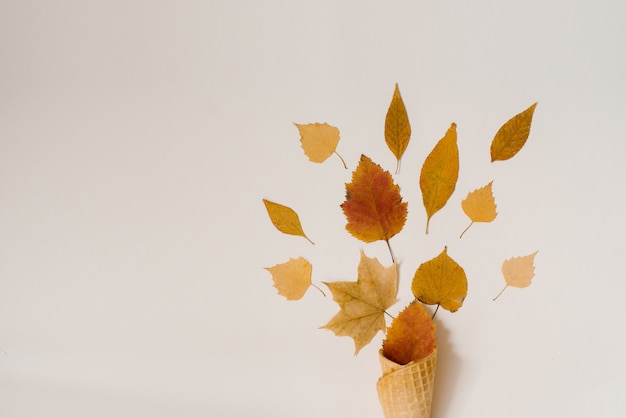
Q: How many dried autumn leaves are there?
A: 12